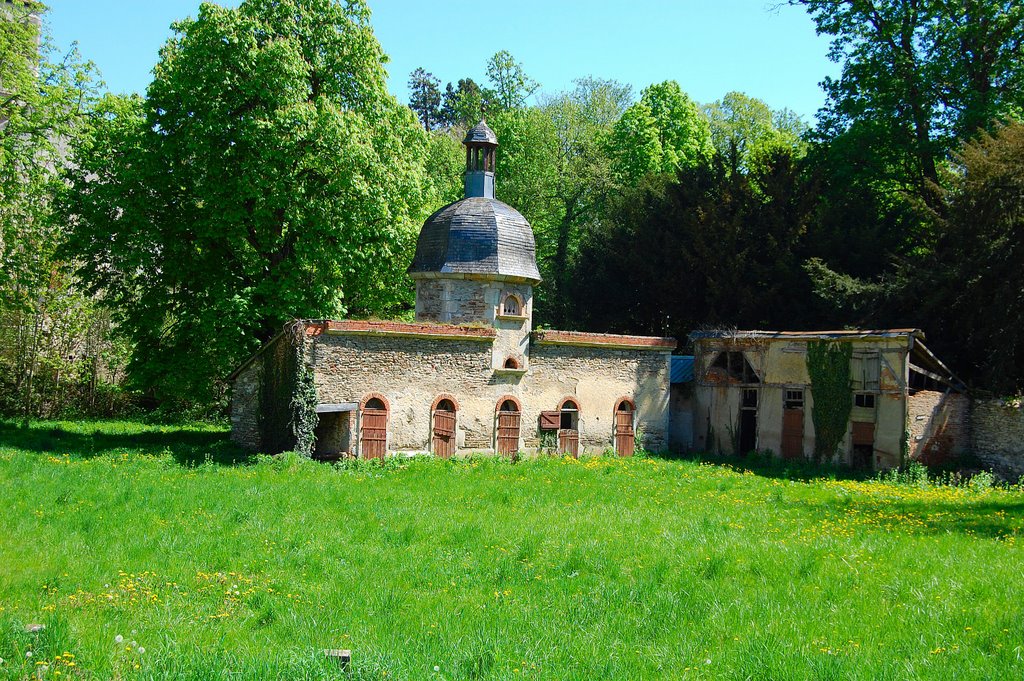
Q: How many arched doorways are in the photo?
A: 5